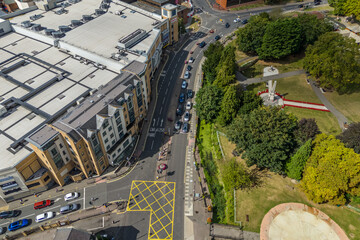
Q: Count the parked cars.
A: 0